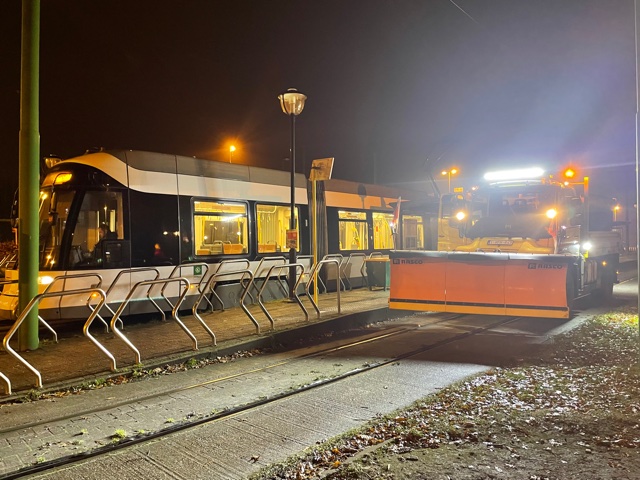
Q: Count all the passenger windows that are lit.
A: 5